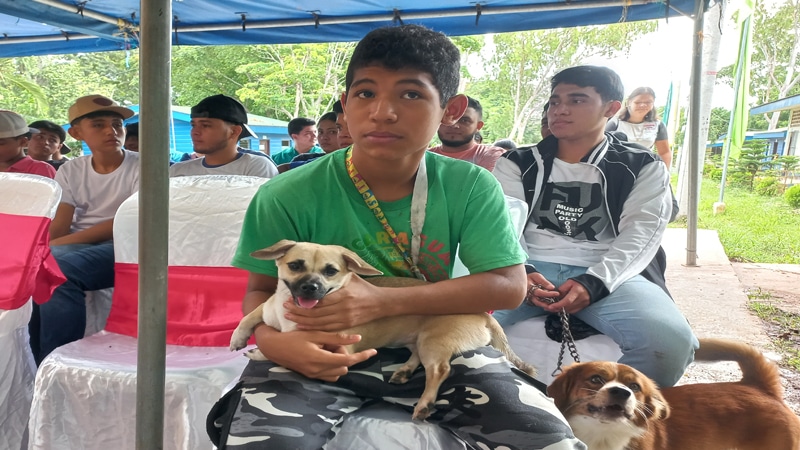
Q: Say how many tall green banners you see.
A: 1